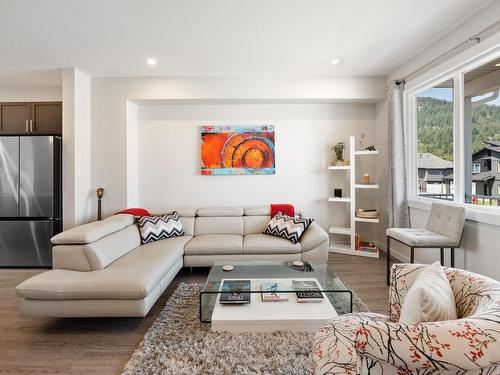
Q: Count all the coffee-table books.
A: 3